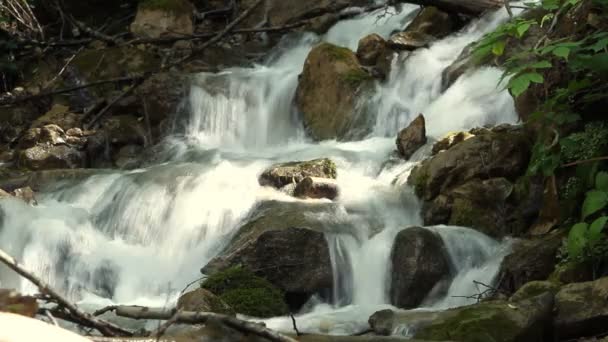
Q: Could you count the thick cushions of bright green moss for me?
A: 1